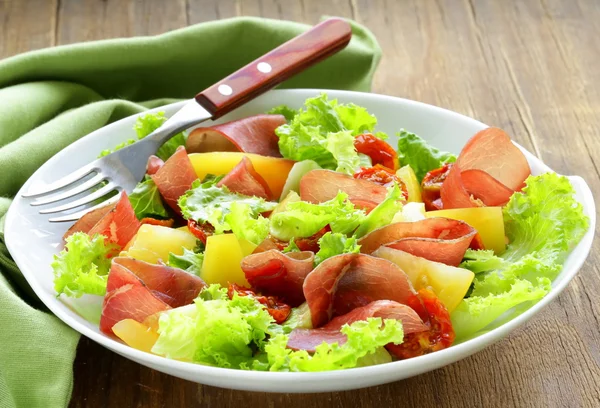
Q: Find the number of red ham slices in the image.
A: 11